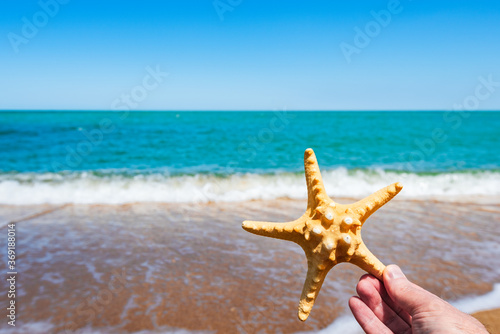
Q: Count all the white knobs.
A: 5